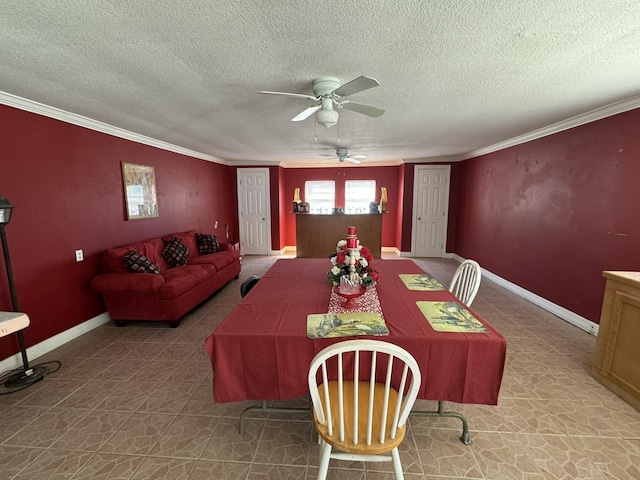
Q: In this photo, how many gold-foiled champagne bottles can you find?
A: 2